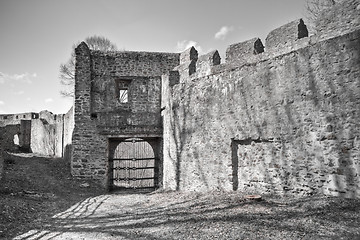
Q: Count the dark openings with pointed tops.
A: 4